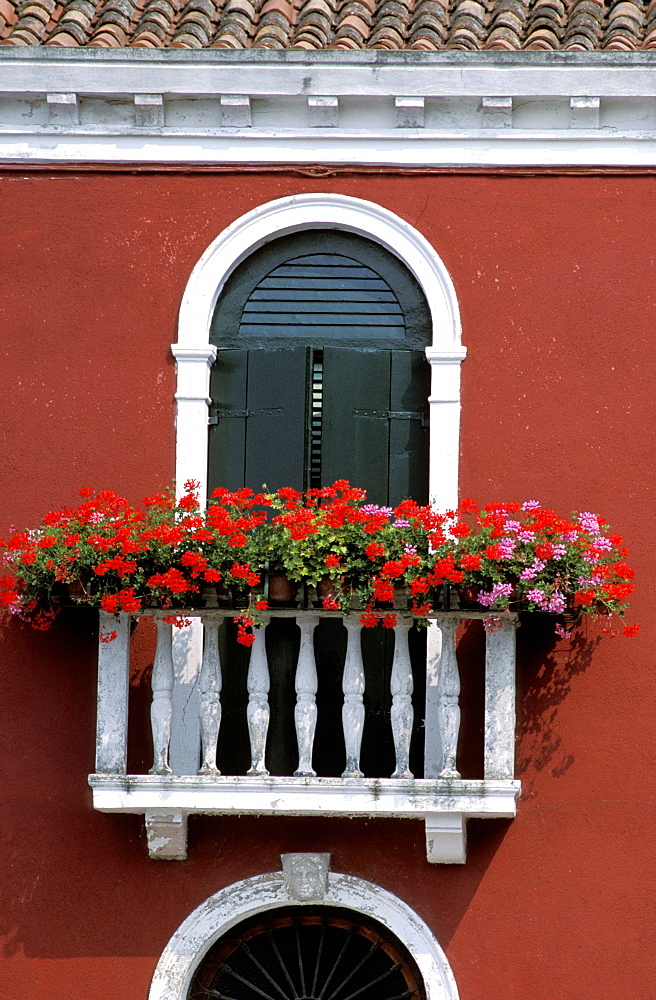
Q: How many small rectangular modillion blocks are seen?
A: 7